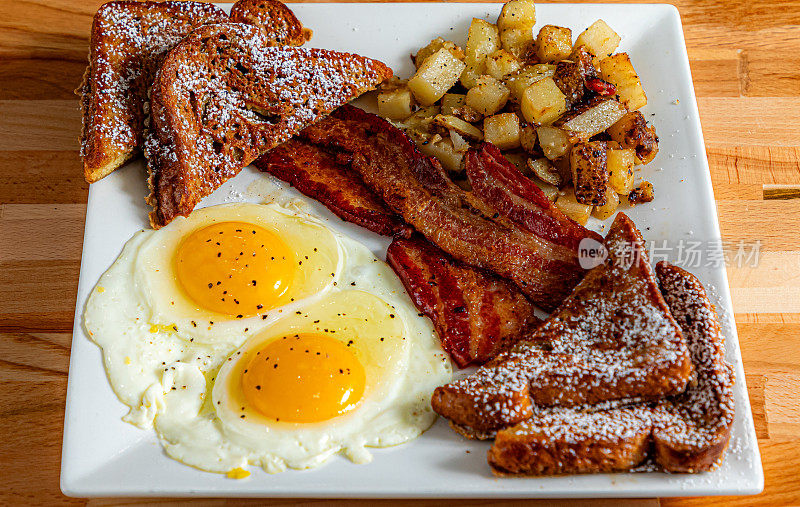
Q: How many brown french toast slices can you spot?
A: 4